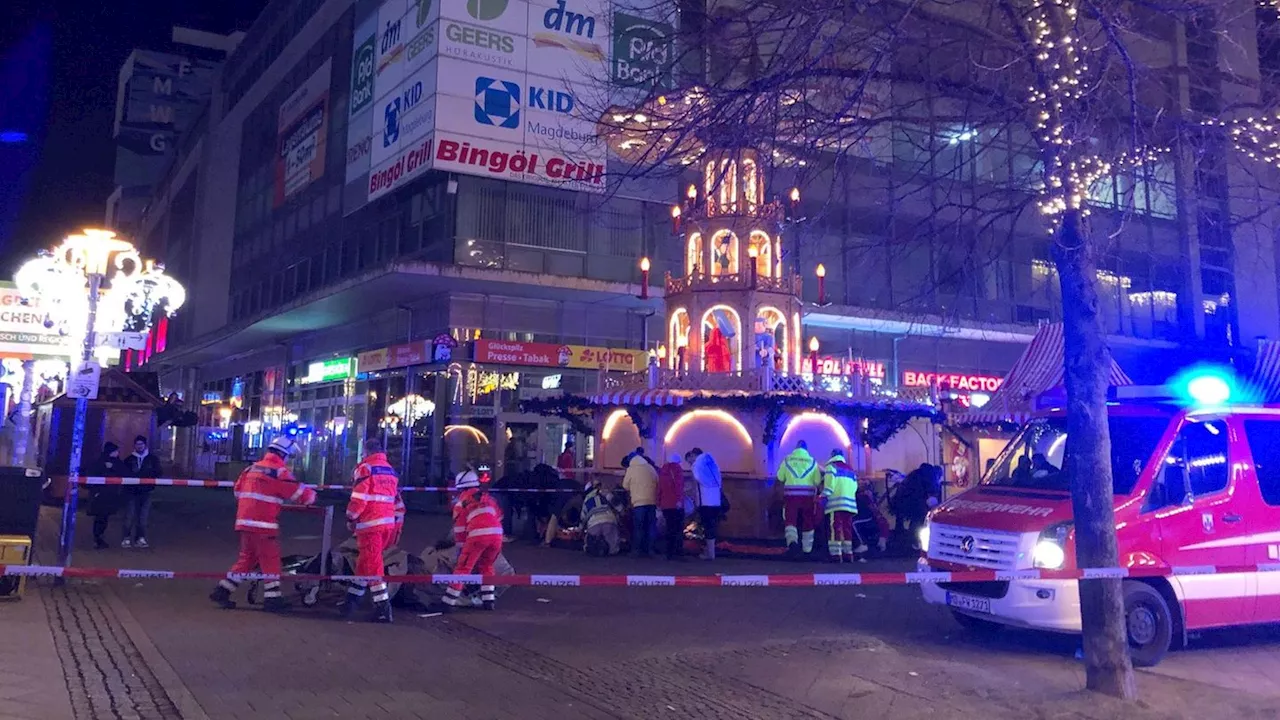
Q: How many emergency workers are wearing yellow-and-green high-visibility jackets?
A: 2